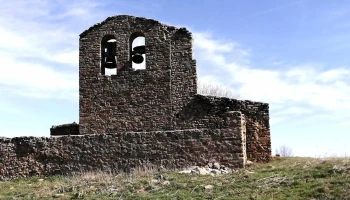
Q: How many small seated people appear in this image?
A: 0